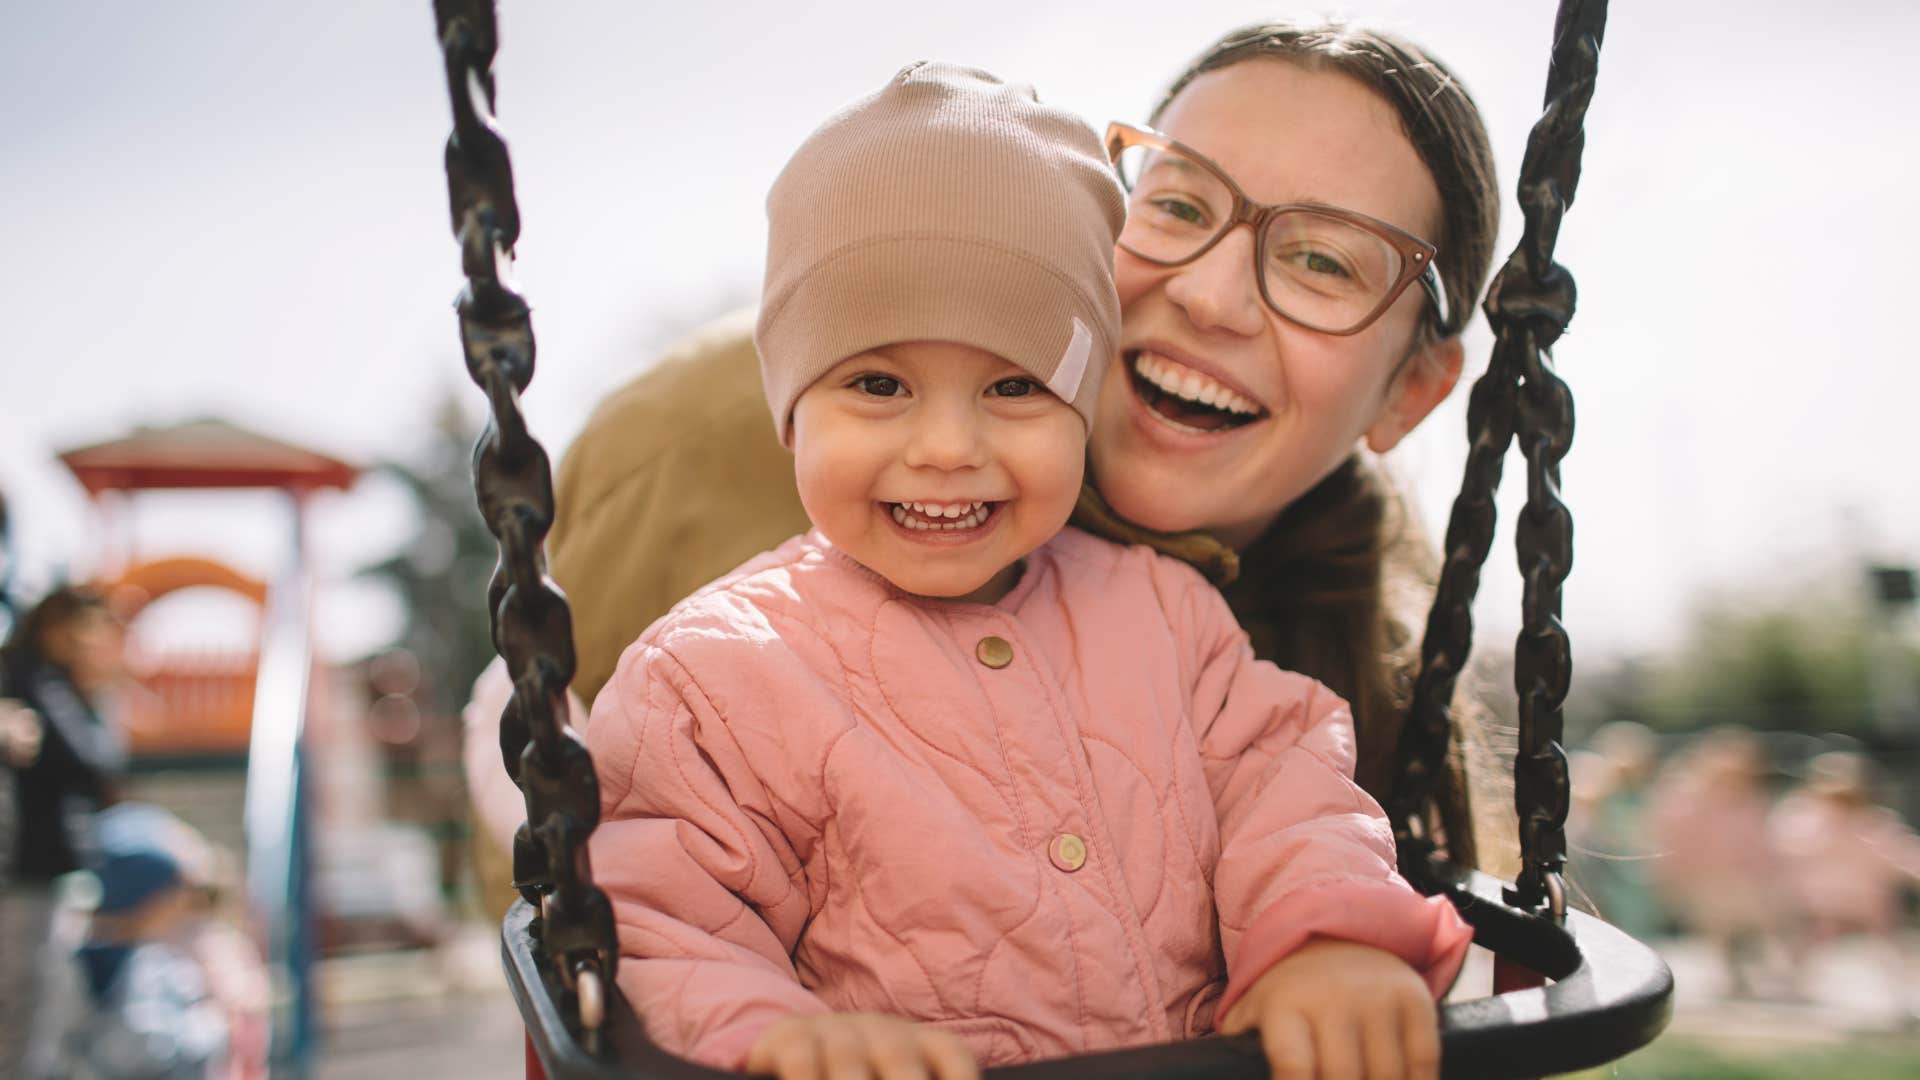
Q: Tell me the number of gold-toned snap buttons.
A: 2